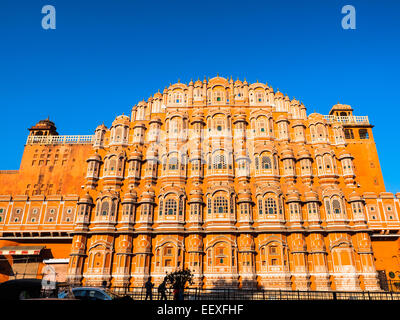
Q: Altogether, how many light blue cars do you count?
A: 1